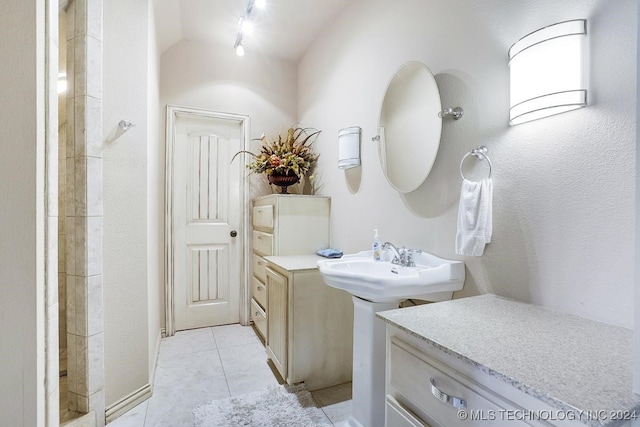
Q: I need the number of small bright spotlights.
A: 3